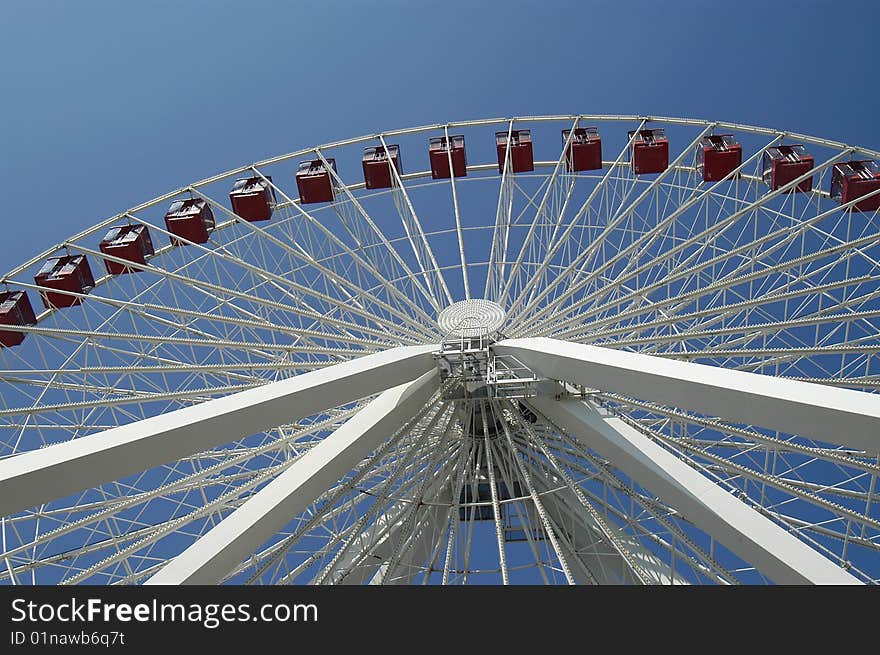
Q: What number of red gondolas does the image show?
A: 14